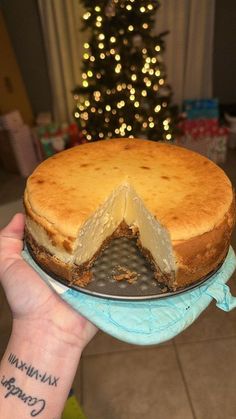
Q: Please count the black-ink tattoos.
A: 2